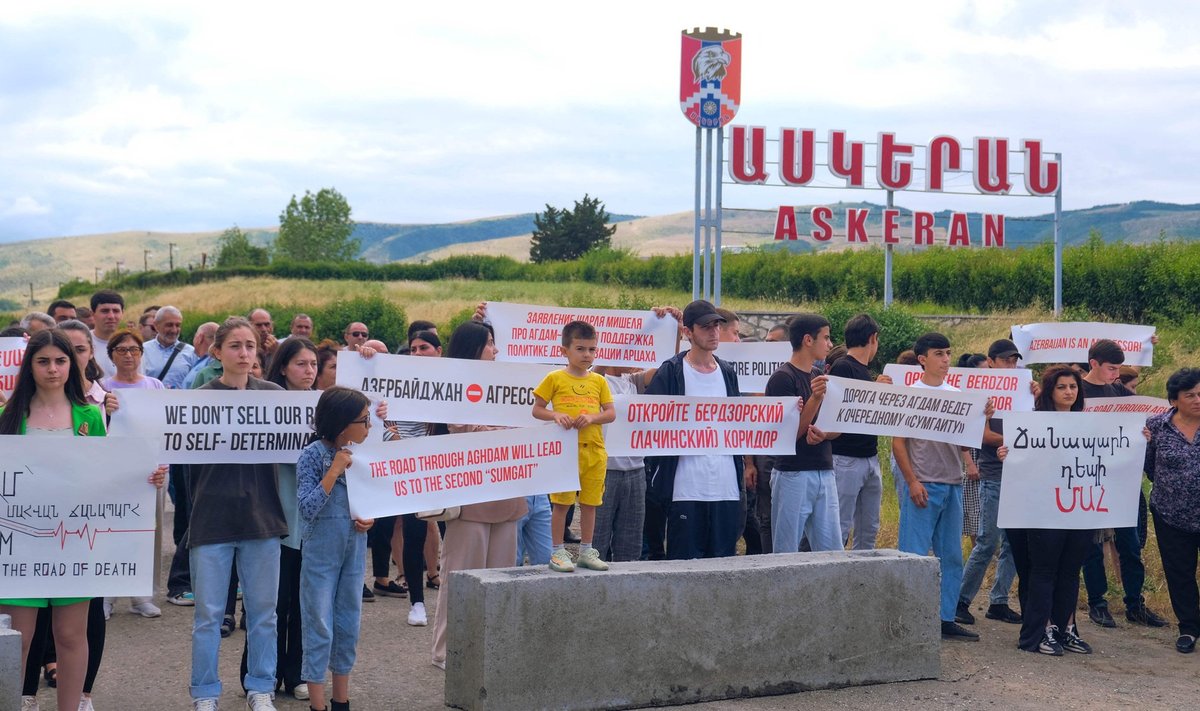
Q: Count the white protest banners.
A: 13